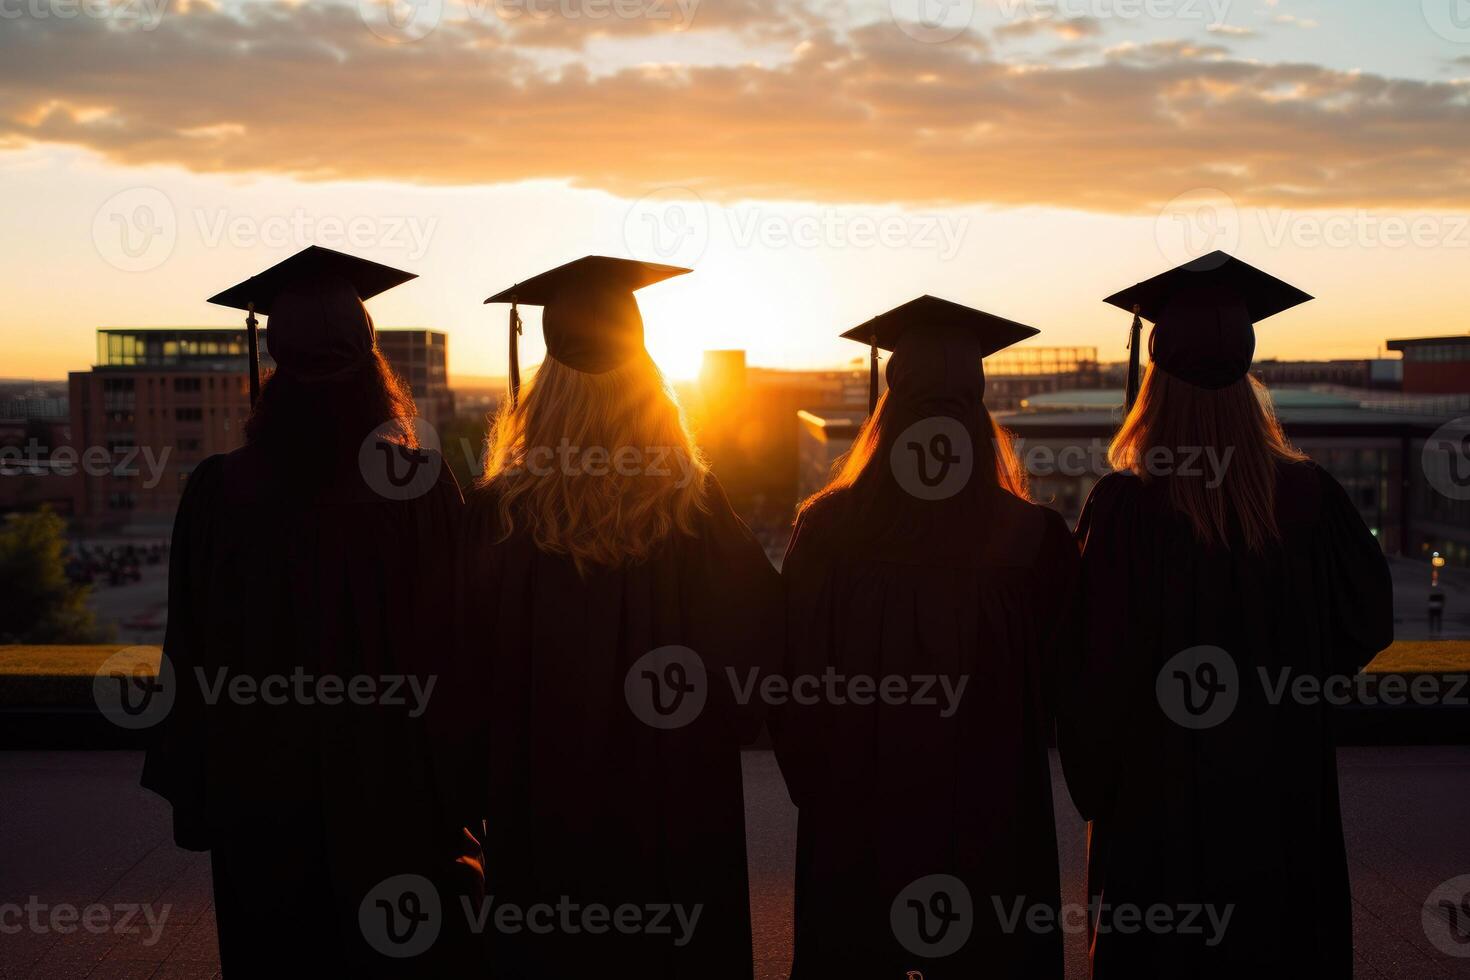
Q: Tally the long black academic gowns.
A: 4